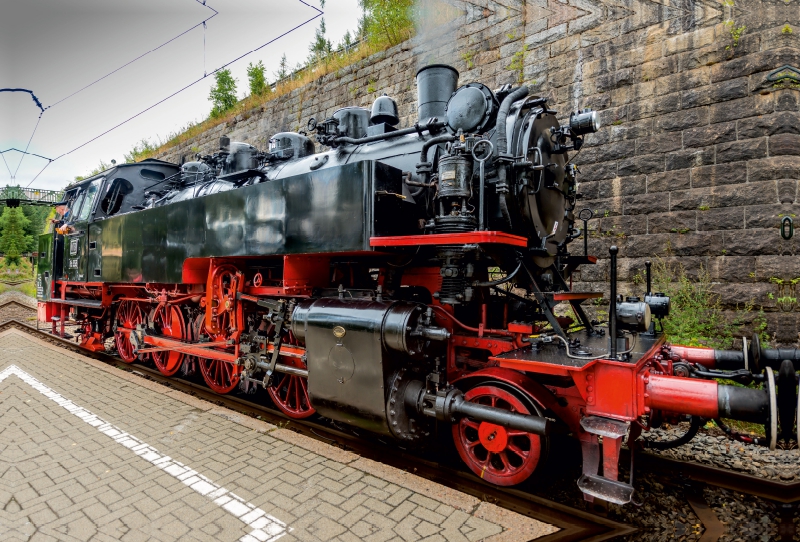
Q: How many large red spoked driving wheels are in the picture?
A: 4